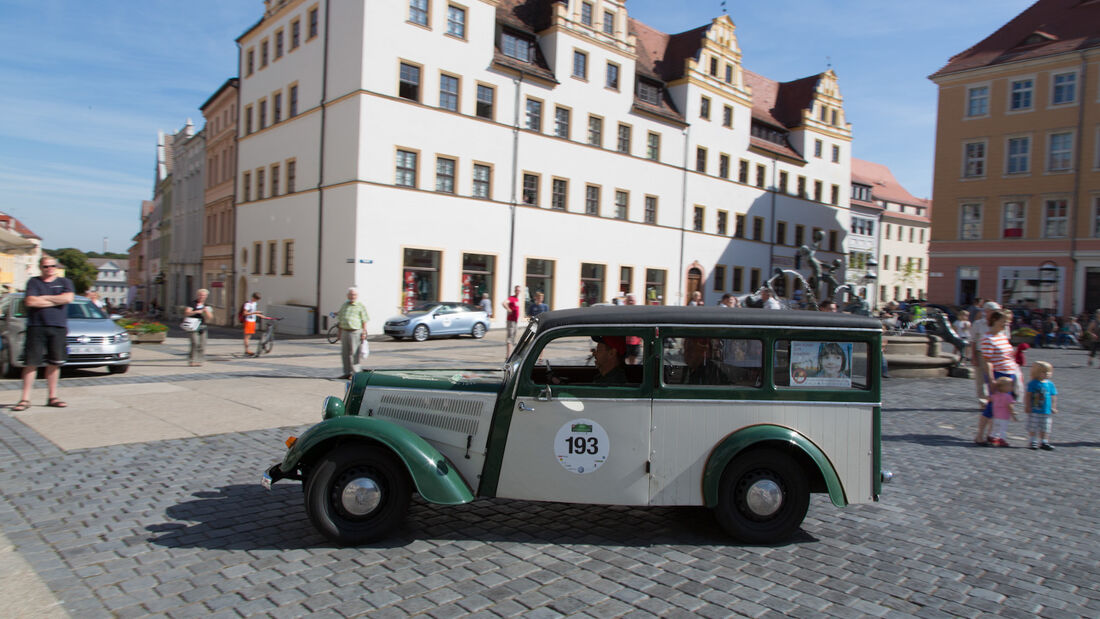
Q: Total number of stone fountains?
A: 1